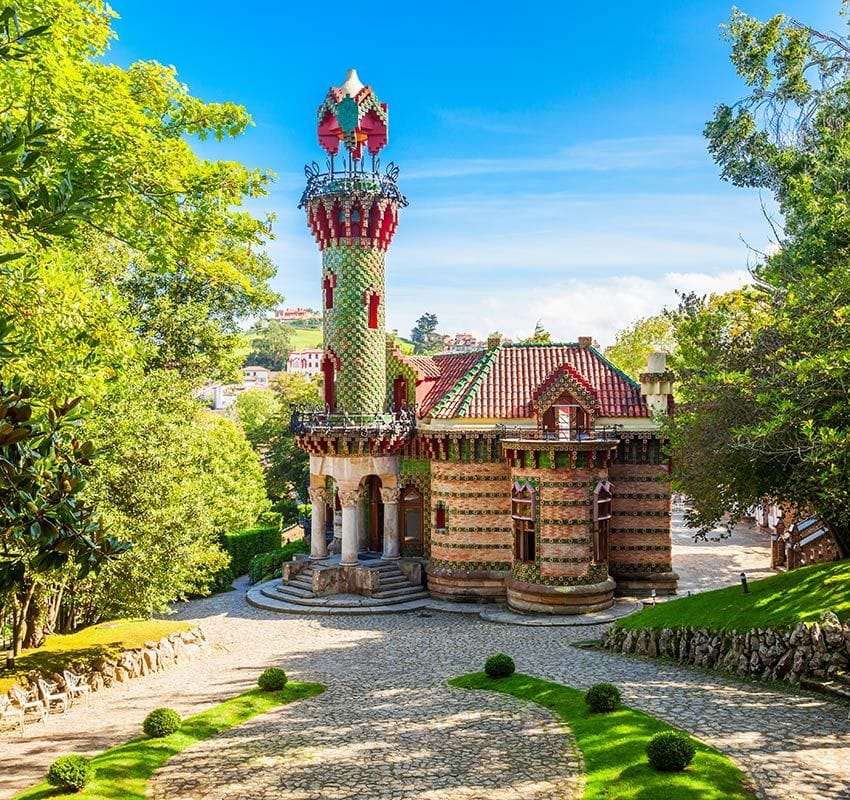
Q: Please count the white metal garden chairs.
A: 4